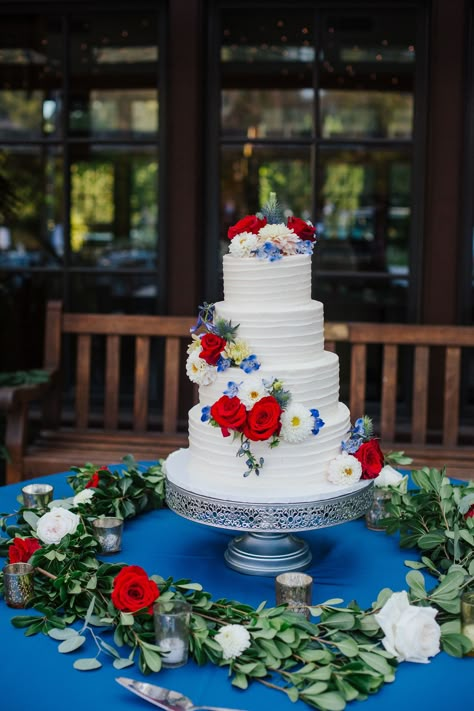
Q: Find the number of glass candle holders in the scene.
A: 7